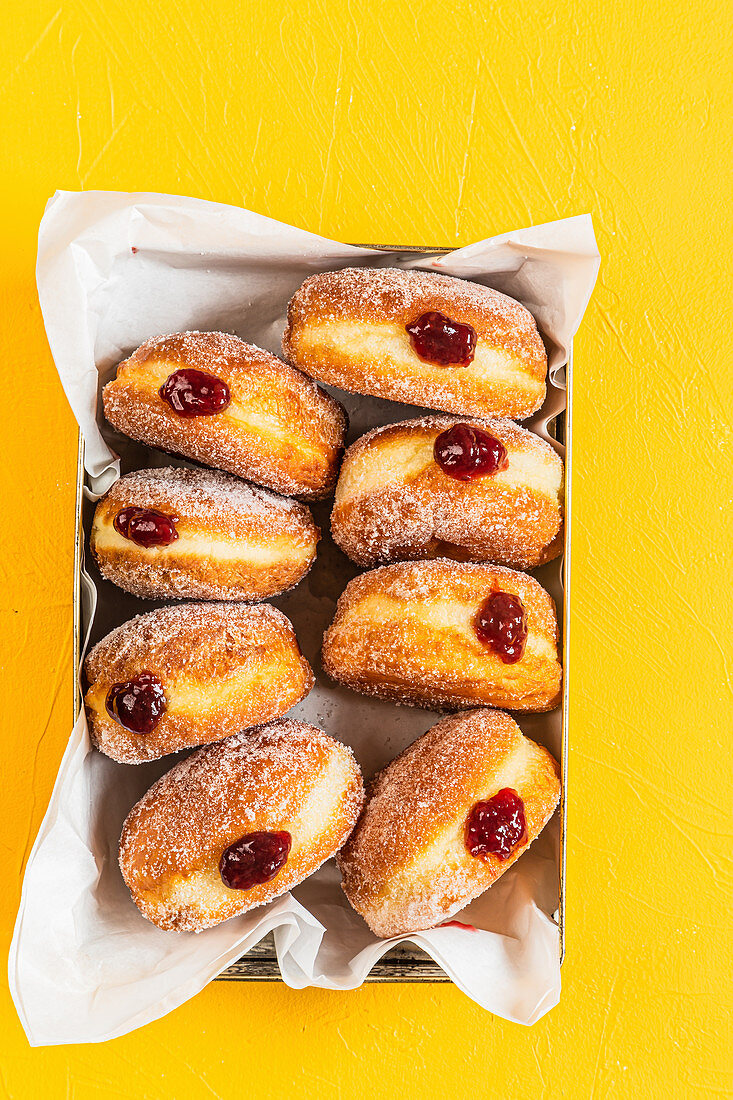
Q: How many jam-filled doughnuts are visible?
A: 8